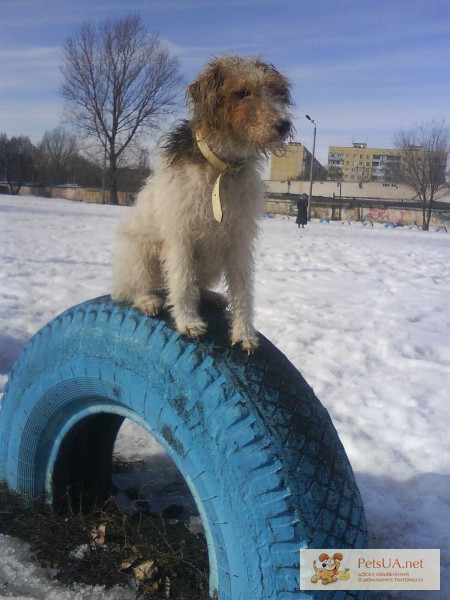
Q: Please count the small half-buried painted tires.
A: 8